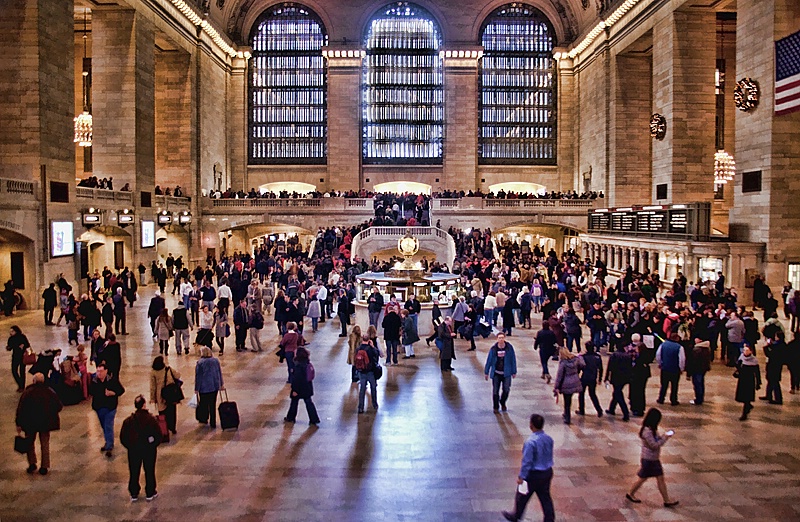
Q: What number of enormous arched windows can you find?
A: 3